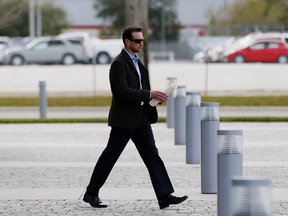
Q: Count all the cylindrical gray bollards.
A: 7